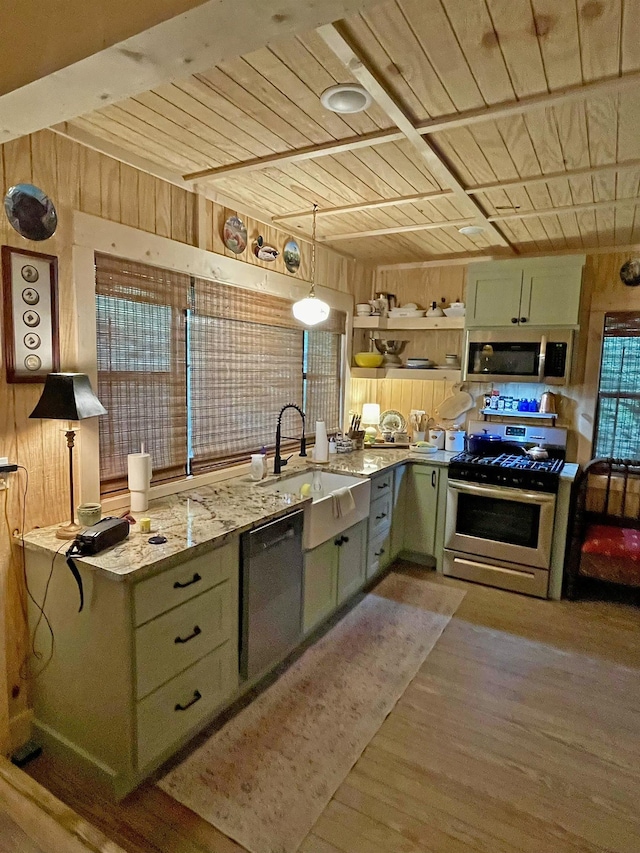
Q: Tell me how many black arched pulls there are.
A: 7